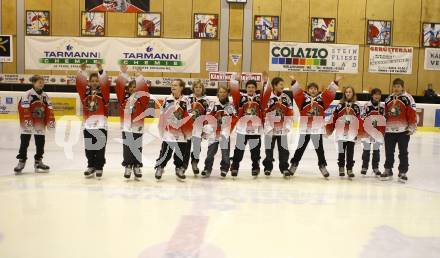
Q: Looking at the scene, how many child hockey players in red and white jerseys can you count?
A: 12